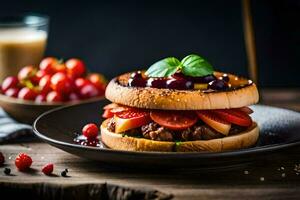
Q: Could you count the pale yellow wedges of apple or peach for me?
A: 2